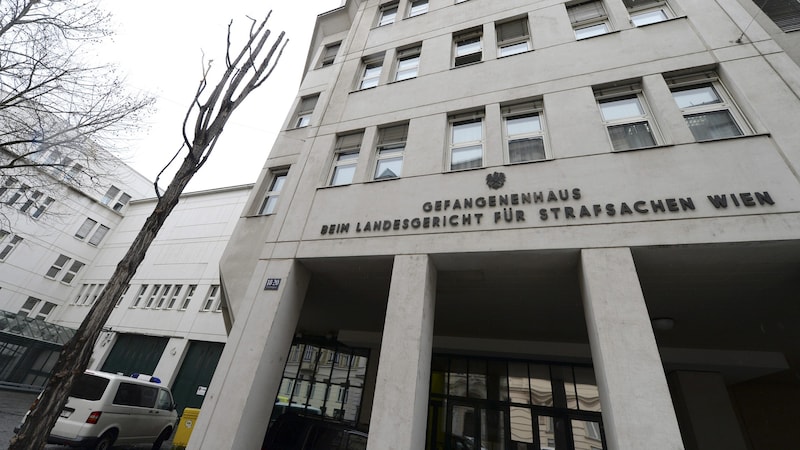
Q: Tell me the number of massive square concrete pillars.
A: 3